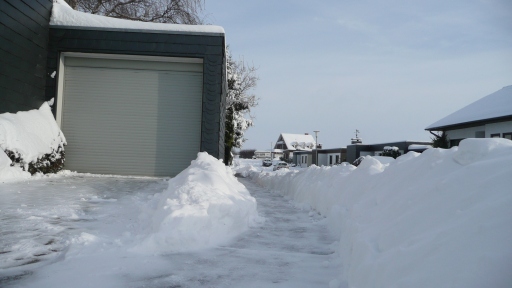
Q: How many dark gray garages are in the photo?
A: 1